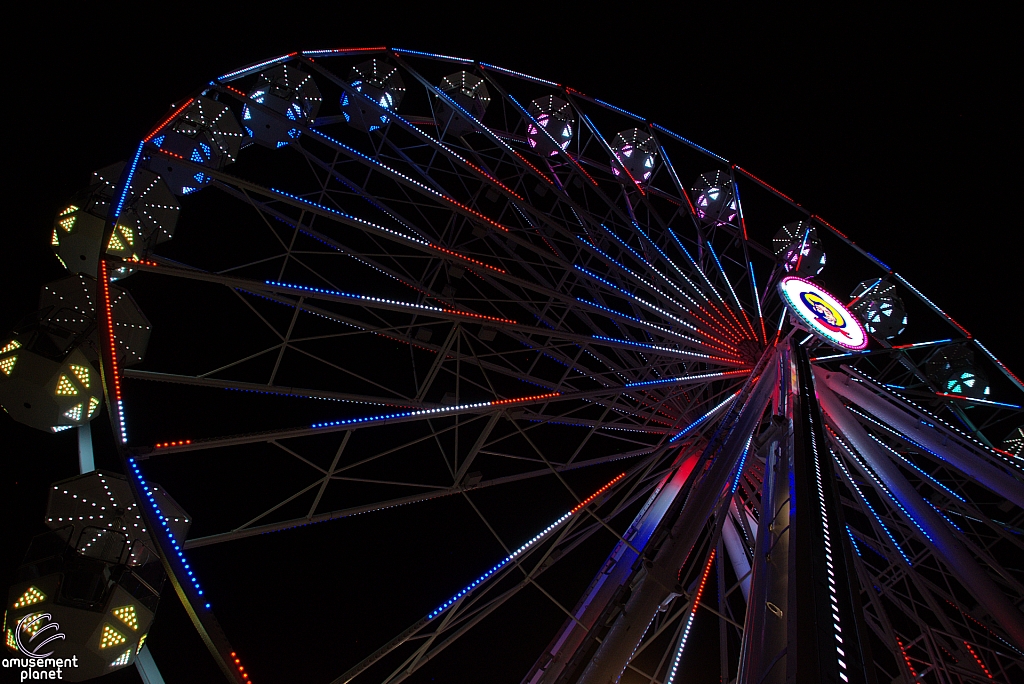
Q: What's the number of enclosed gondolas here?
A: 14